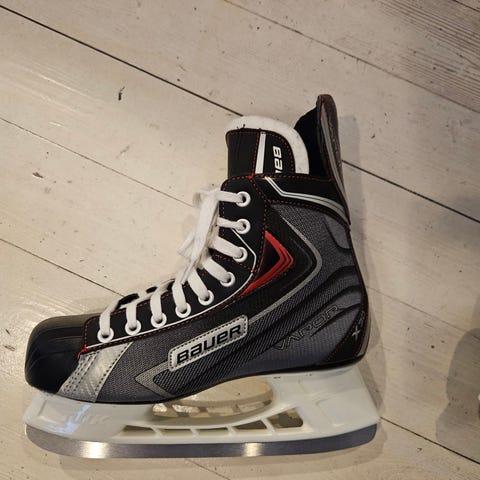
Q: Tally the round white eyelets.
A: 9